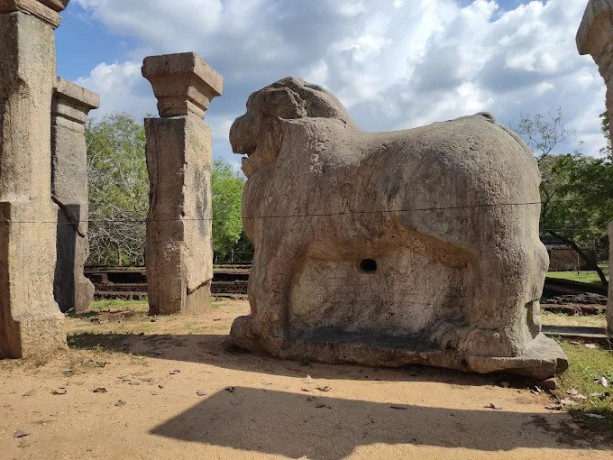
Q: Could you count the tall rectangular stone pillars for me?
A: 4